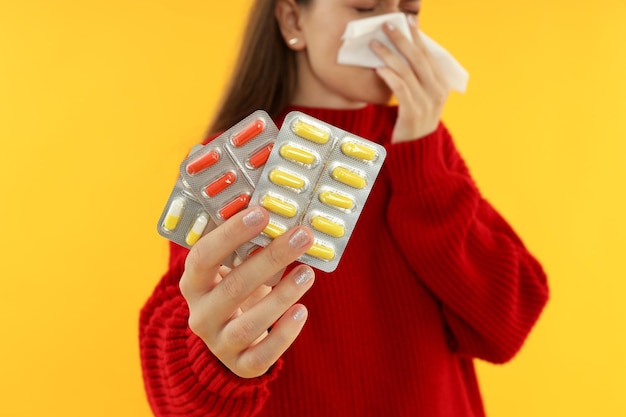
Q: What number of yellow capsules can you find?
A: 10